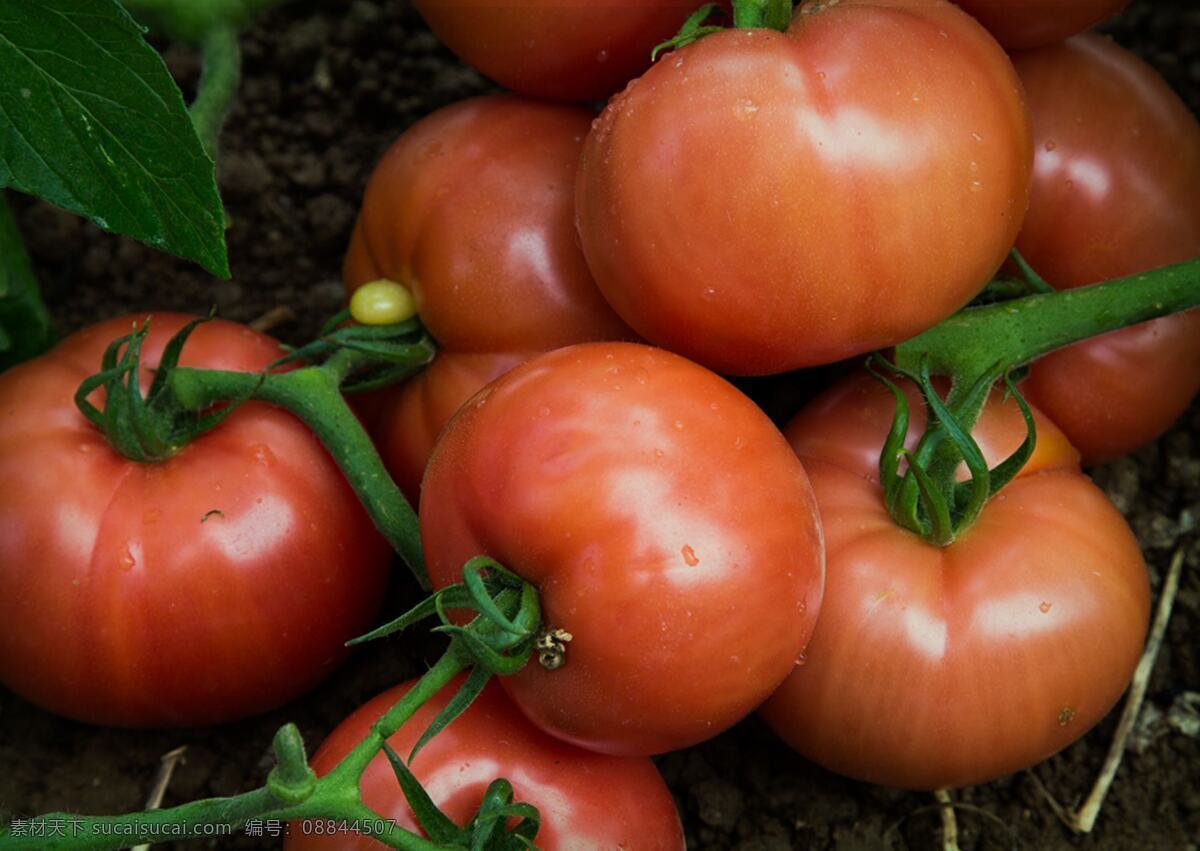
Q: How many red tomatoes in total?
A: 9